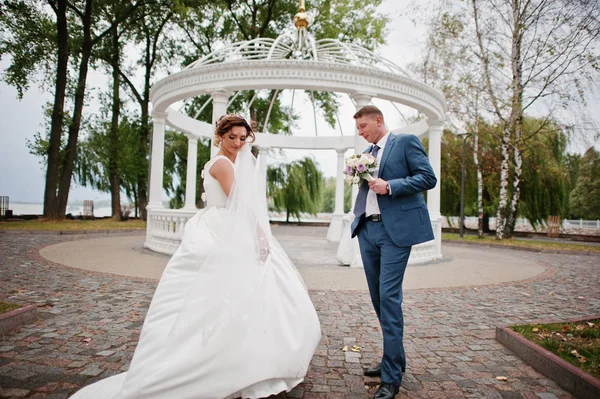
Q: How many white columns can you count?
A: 7